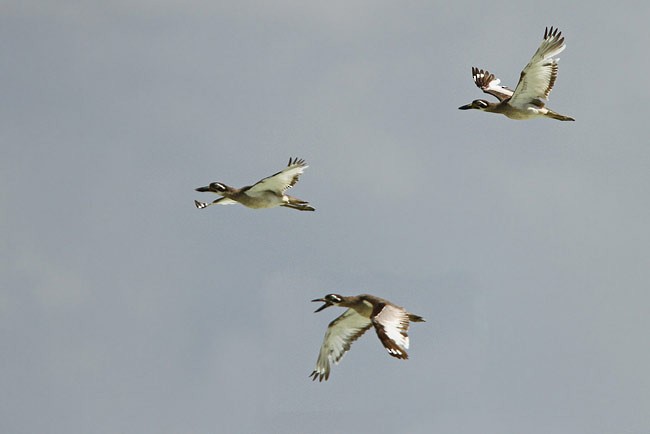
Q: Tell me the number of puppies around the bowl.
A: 0